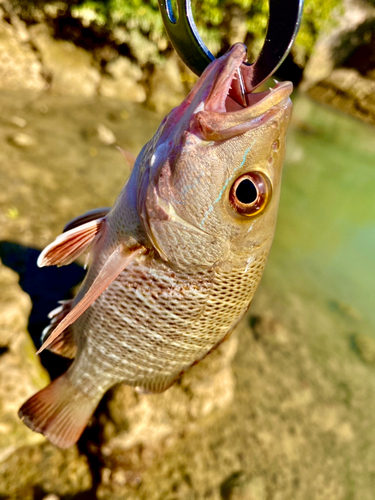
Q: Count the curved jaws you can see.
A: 2